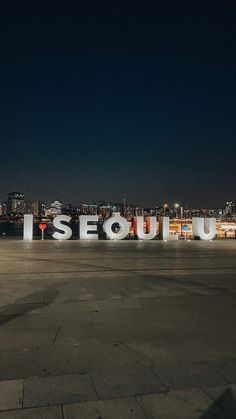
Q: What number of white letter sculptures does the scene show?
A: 7